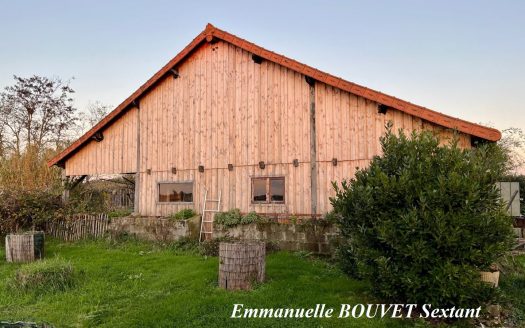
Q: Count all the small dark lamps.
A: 7